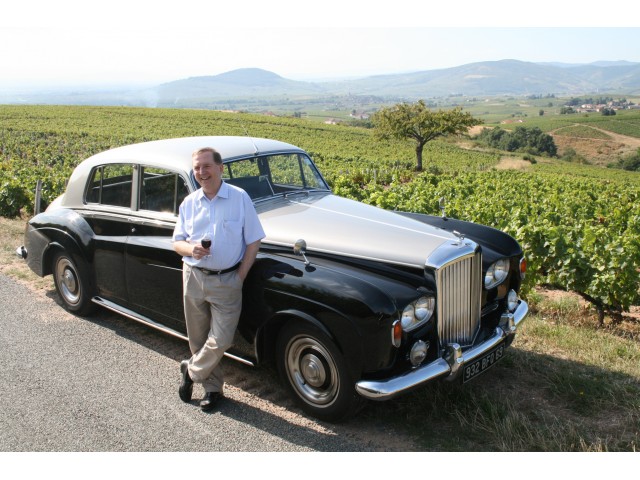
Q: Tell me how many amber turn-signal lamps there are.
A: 2